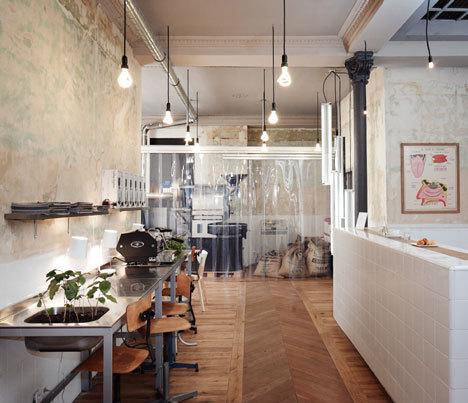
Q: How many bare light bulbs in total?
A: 11